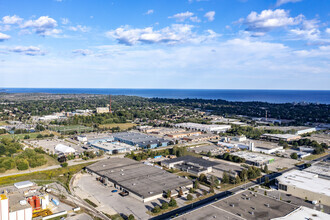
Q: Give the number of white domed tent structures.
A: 1